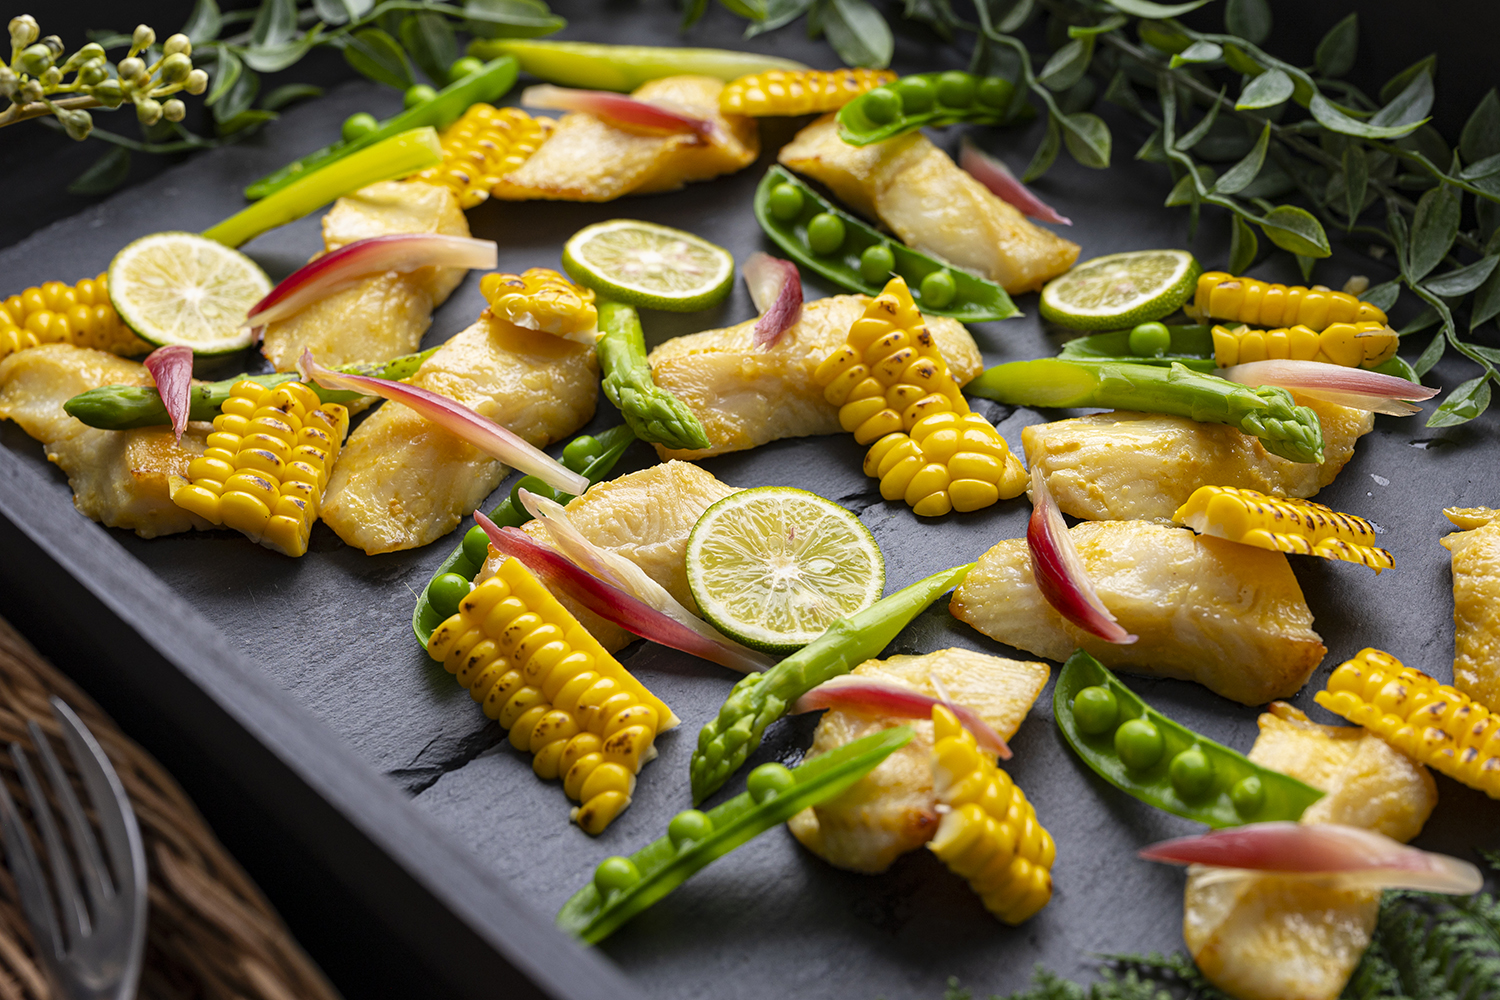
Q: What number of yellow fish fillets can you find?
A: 12